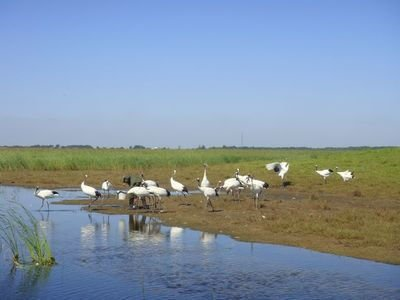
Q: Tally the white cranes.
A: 15